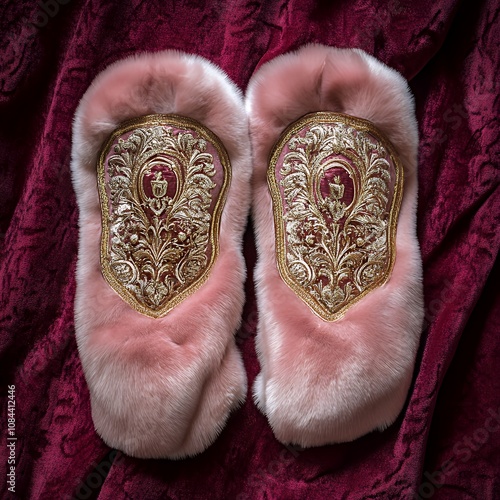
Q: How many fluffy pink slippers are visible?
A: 2